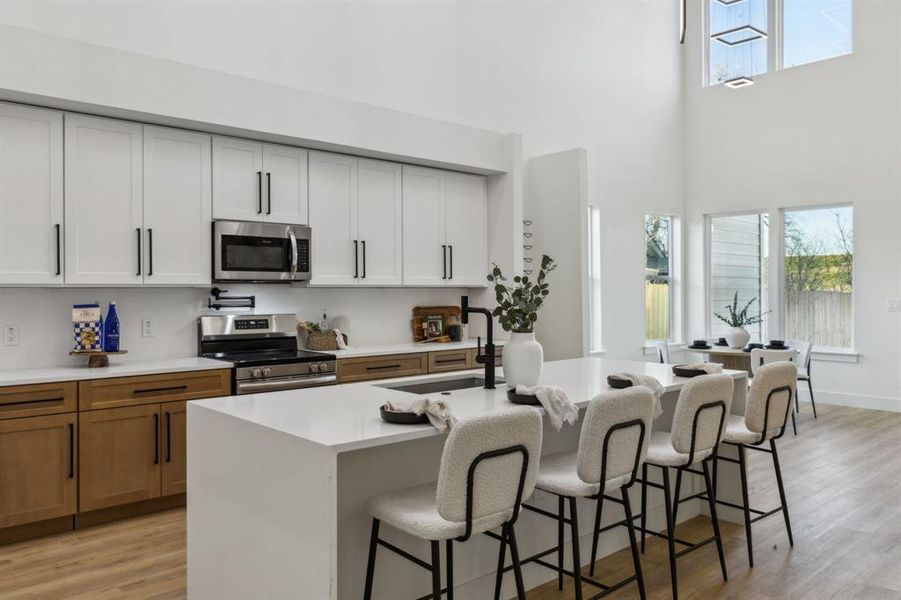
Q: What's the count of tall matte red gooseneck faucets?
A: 0